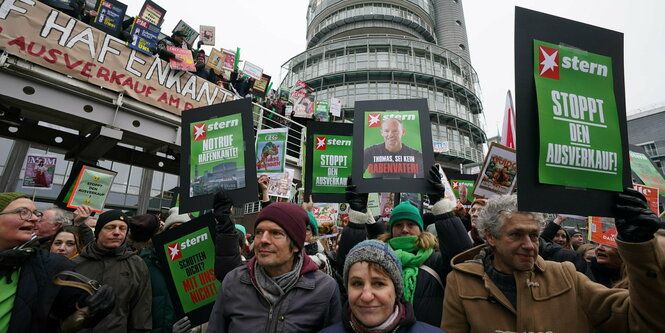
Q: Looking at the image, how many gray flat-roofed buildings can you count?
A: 1